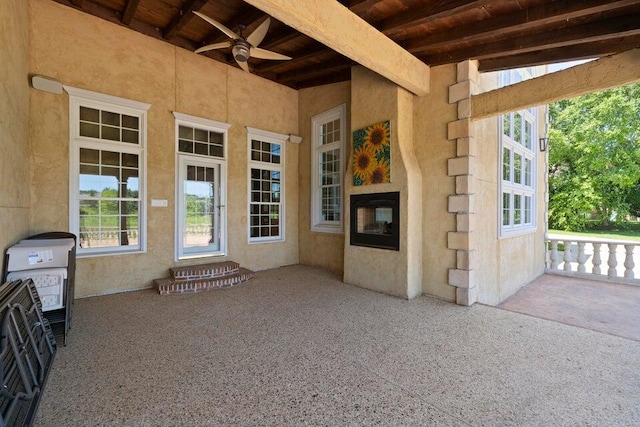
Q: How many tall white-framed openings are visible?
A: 5